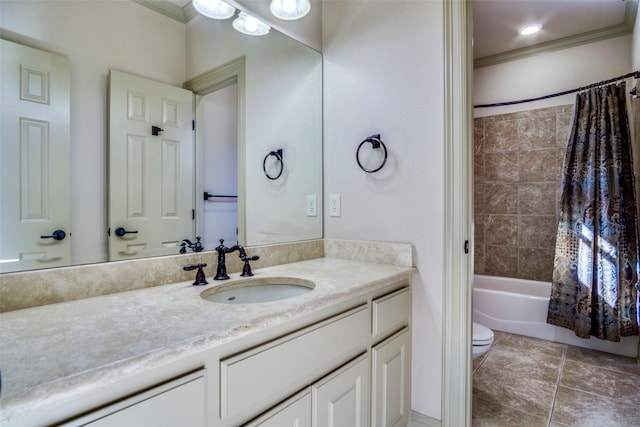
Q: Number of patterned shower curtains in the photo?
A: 1